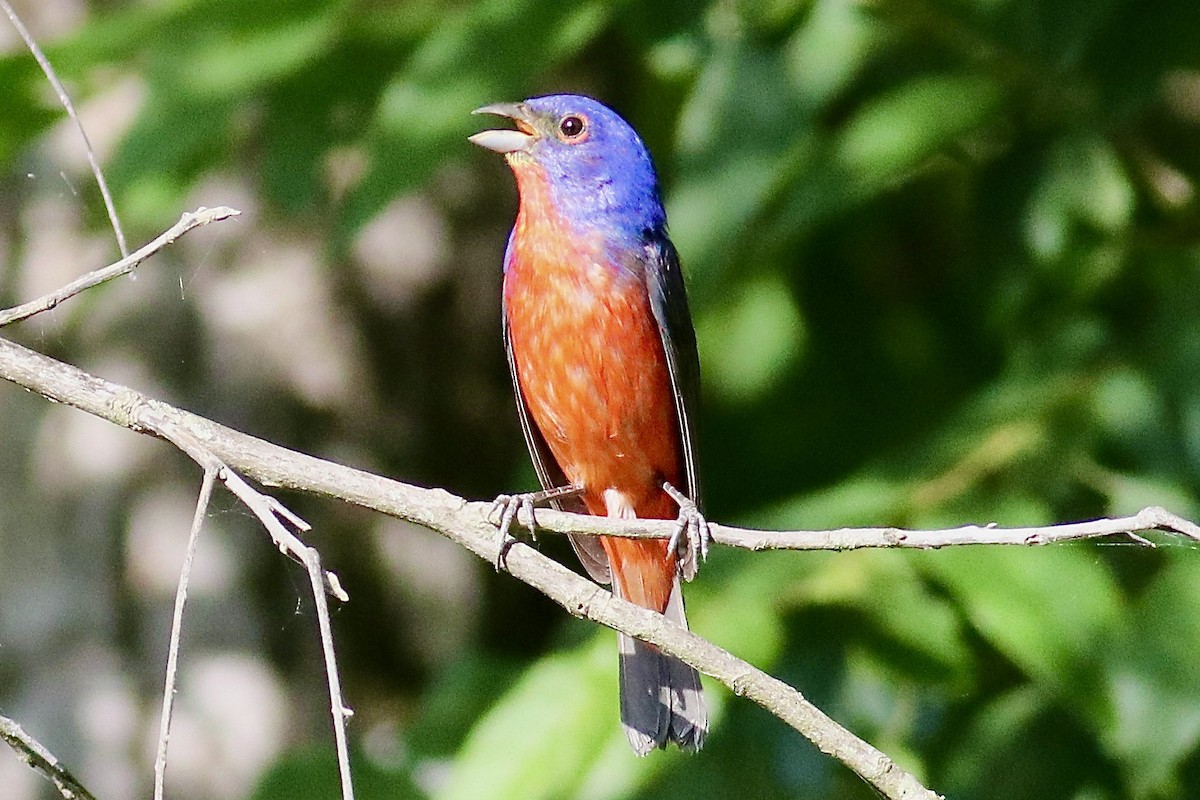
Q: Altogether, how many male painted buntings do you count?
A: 1